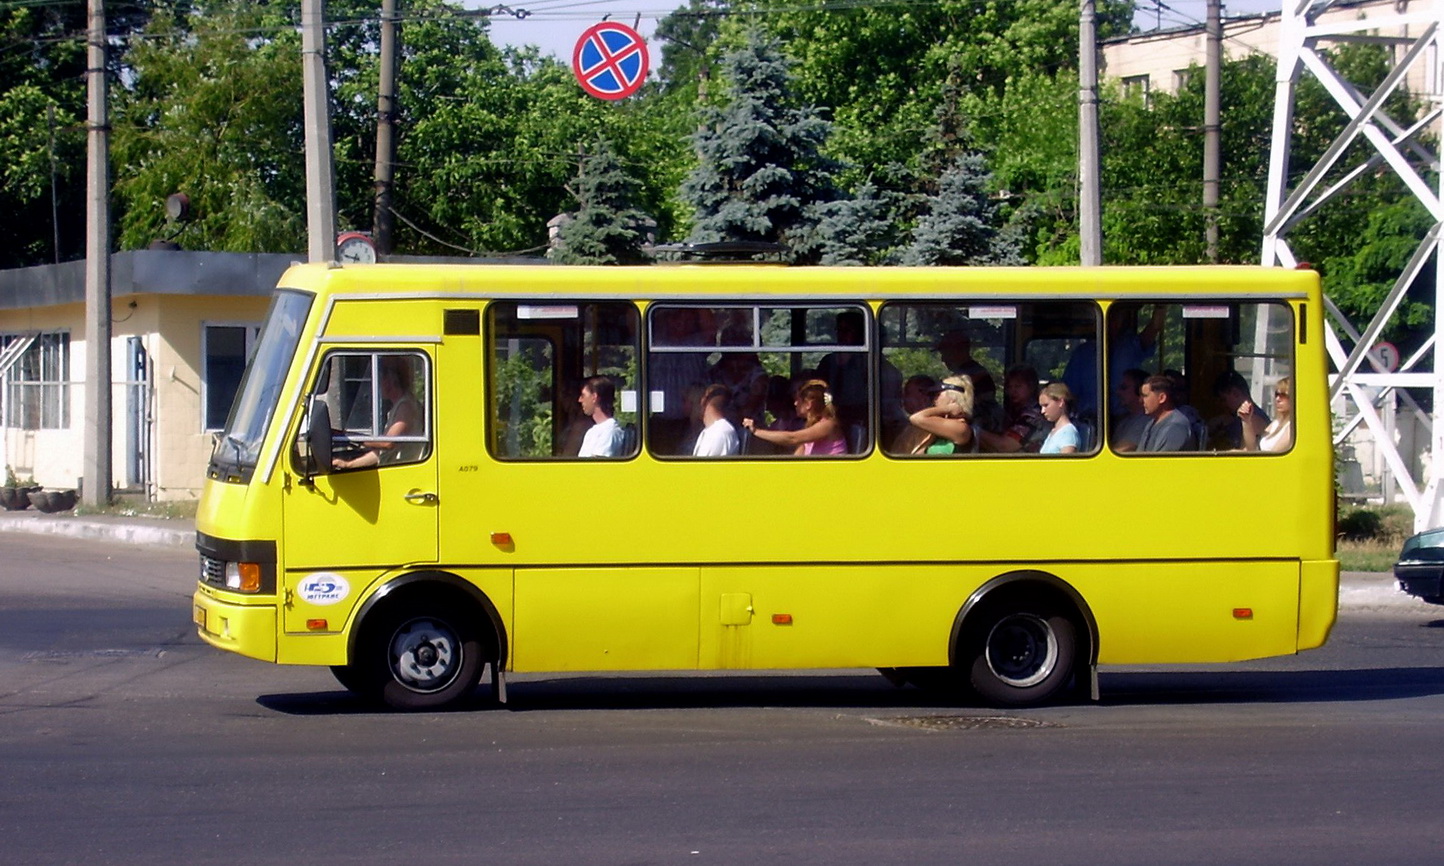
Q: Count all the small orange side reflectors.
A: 4